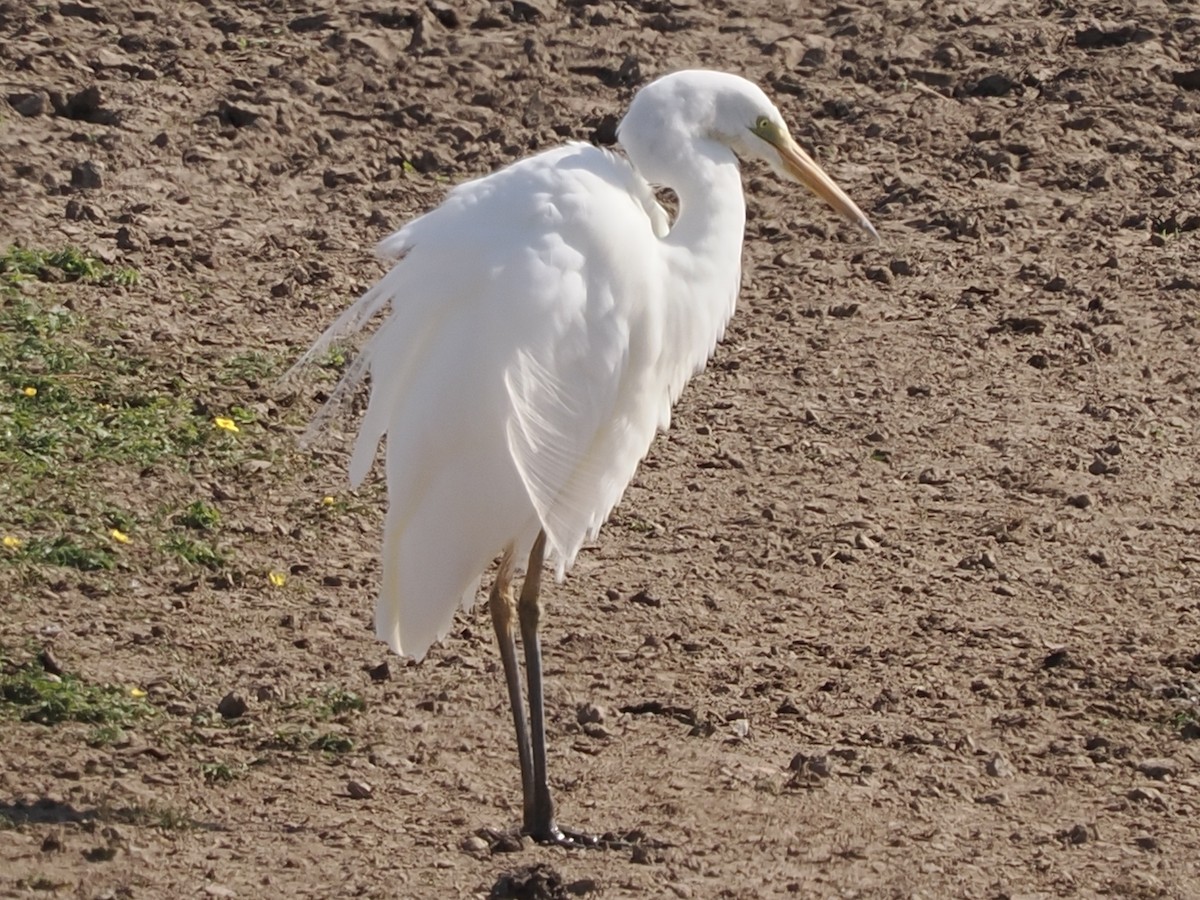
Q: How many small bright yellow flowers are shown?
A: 7